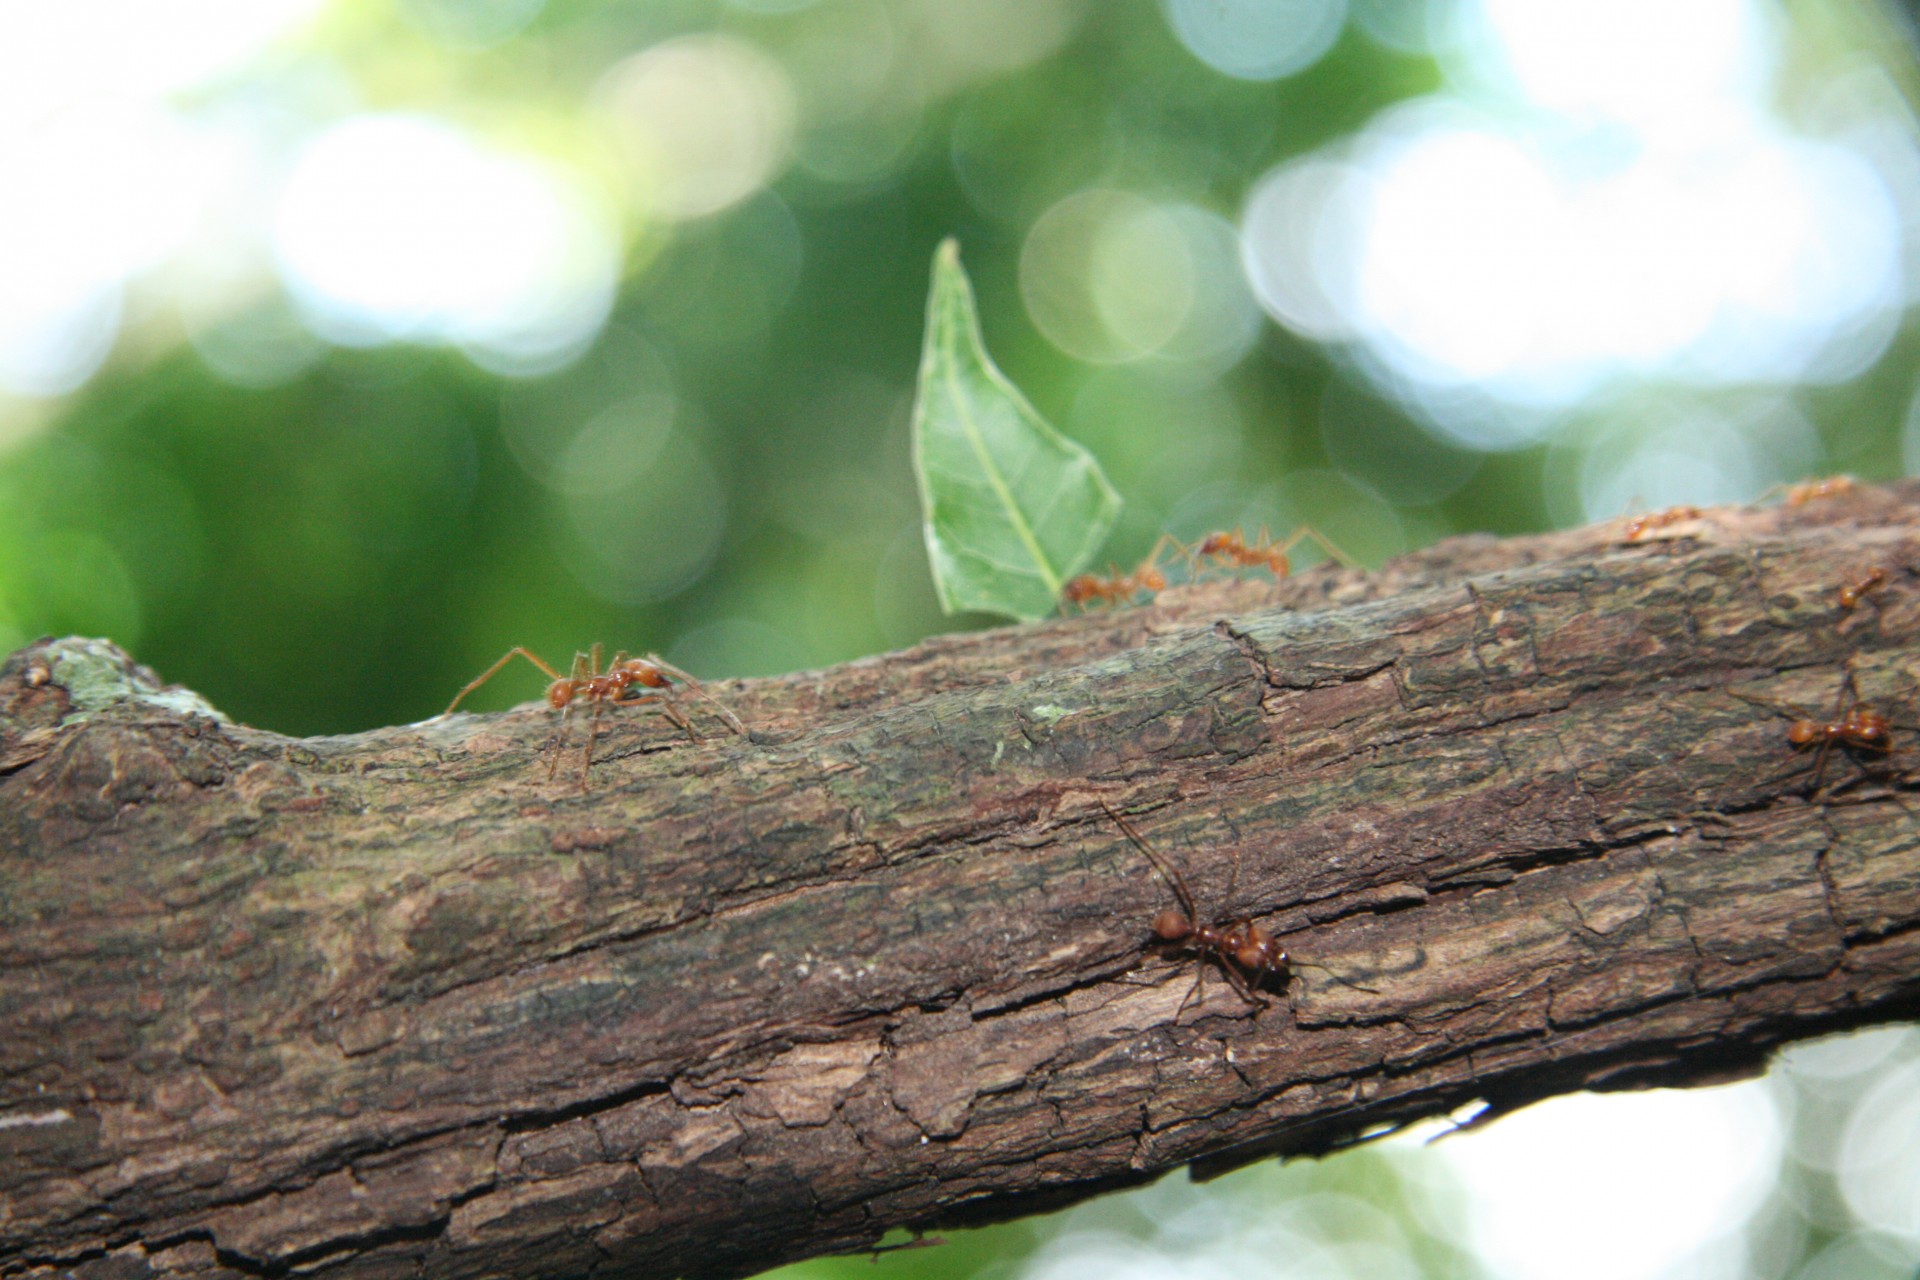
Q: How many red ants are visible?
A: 8